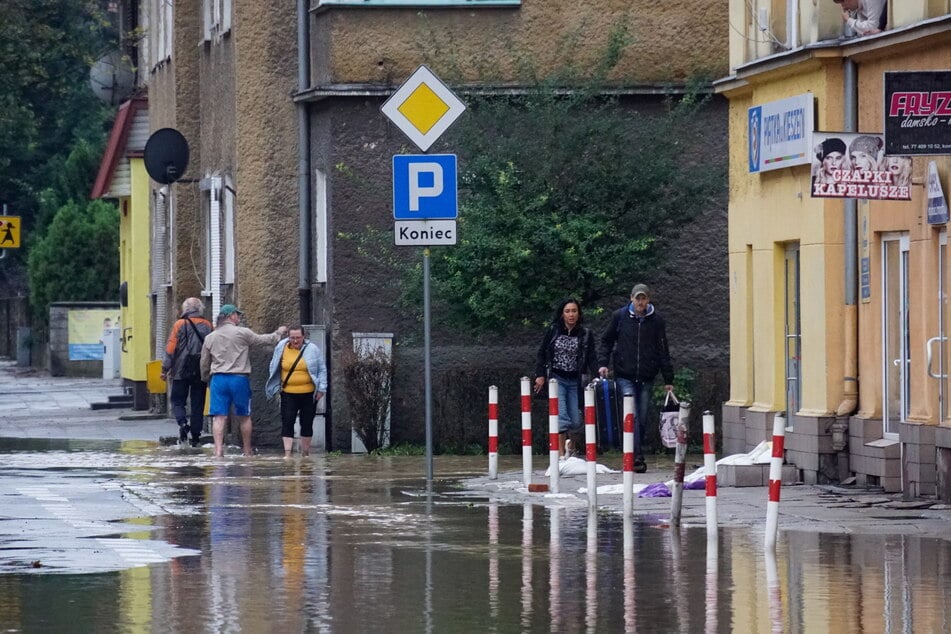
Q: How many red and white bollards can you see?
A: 8